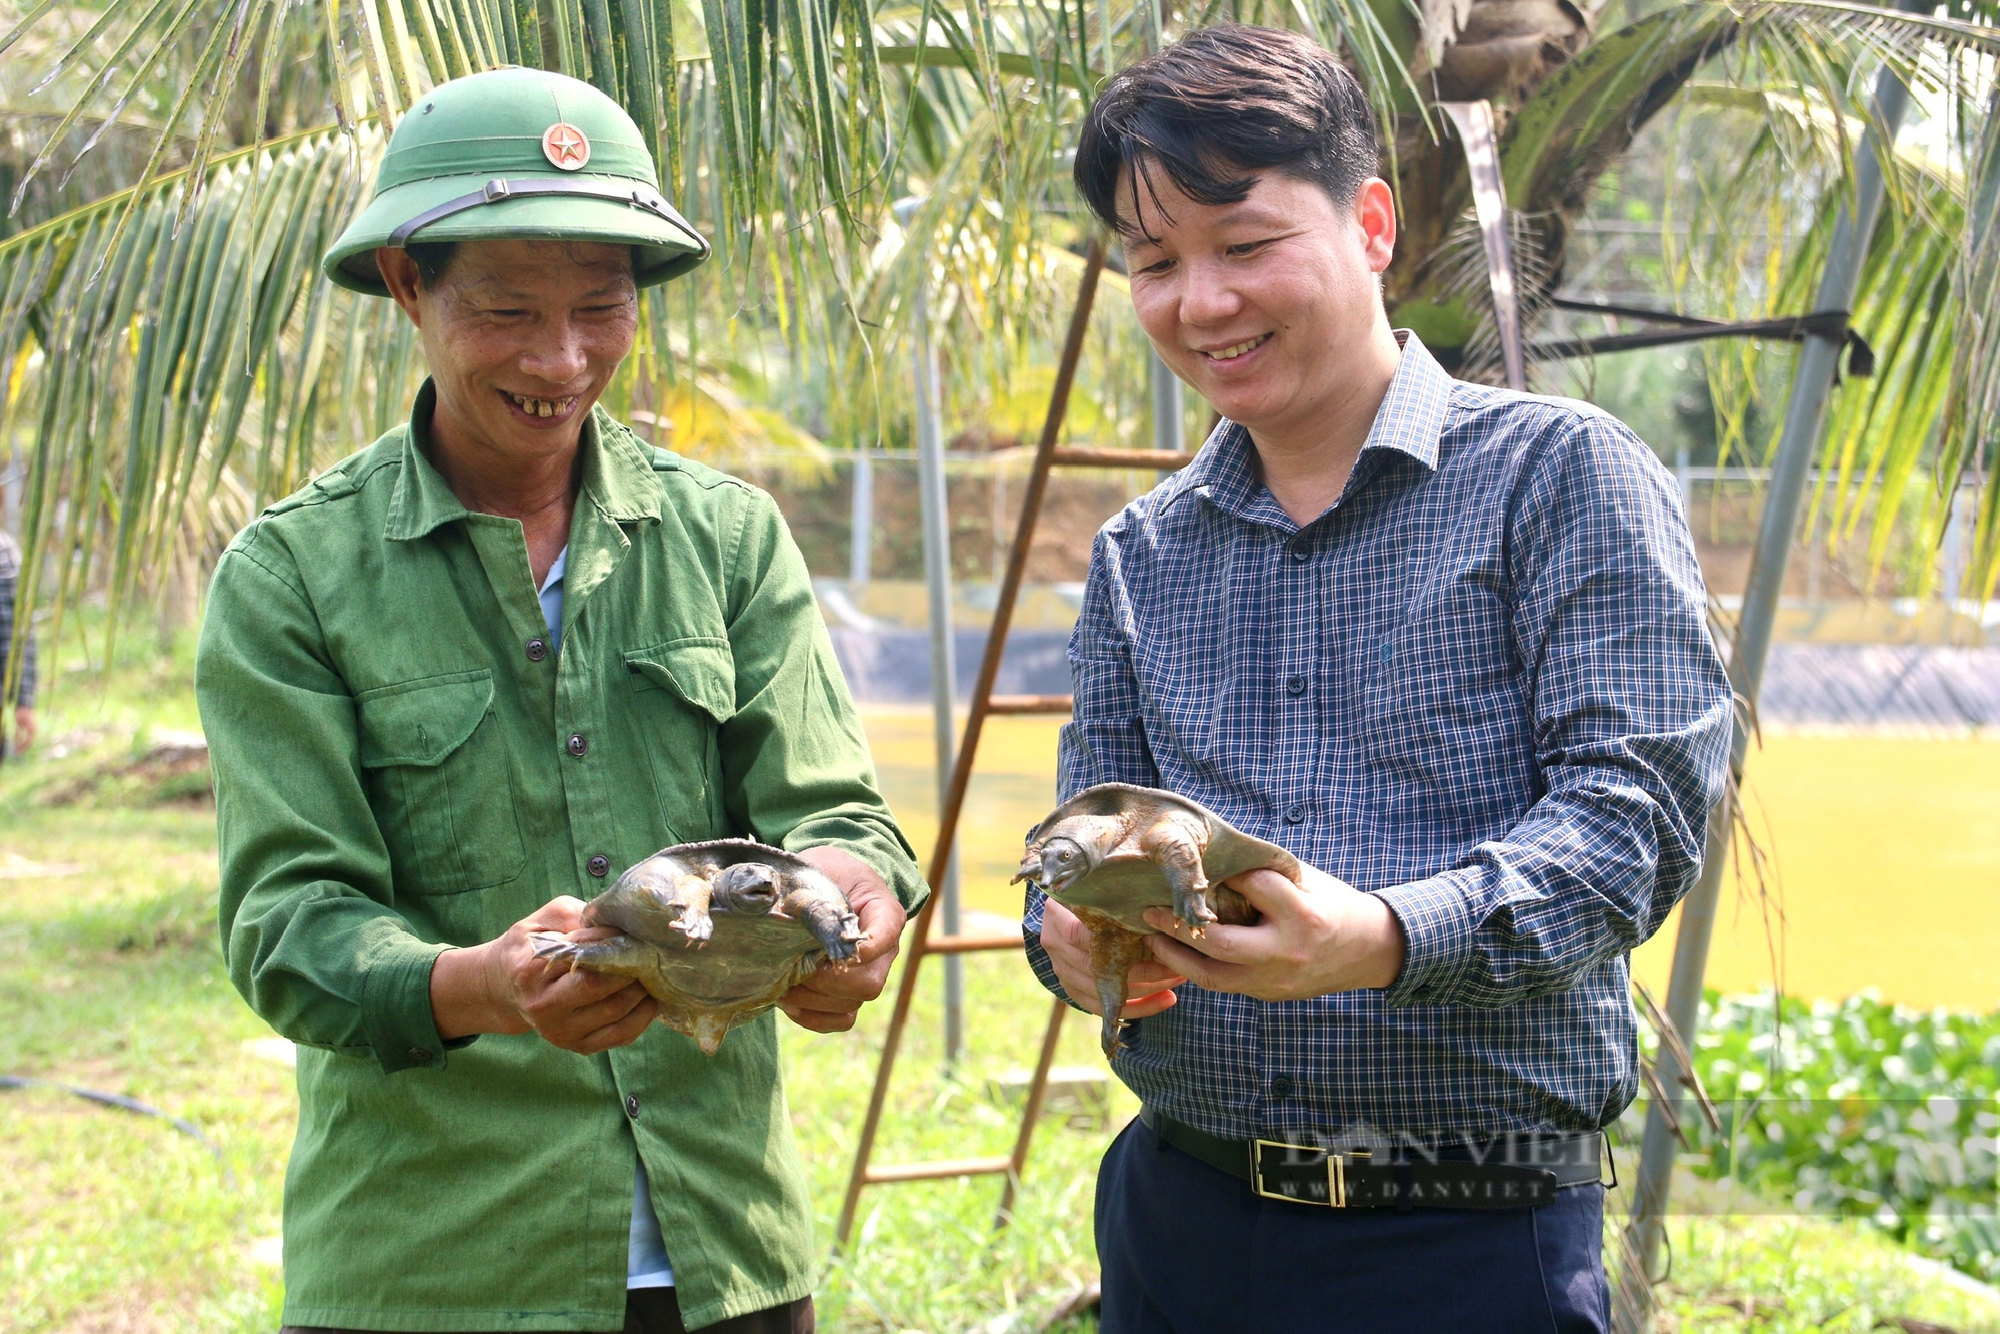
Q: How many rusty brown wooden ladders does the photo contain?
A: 1